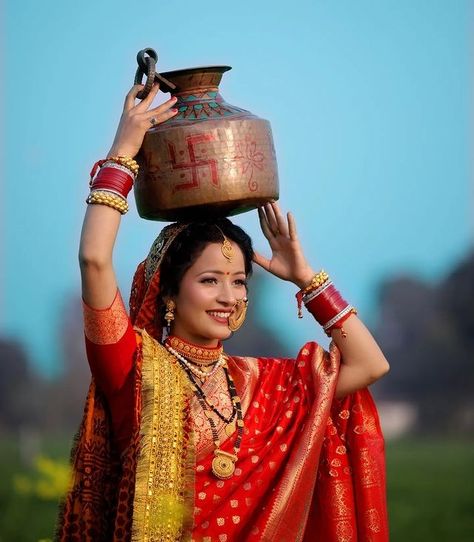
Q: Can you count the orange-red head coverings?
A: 1